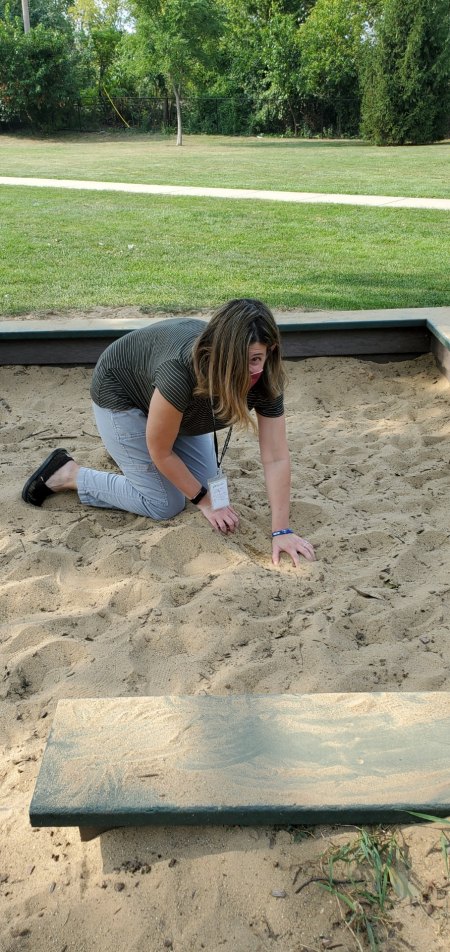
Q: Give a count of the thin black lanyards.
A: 1